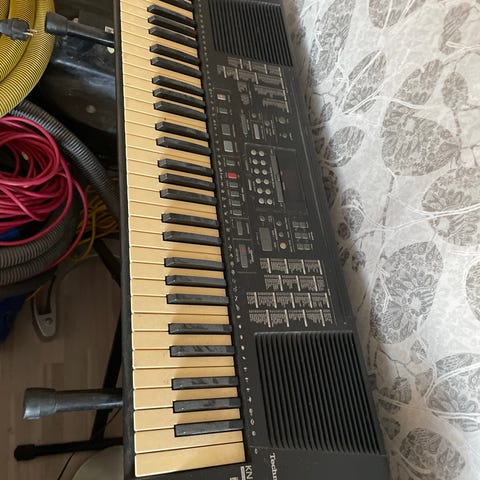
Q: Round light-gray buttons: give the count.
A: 12